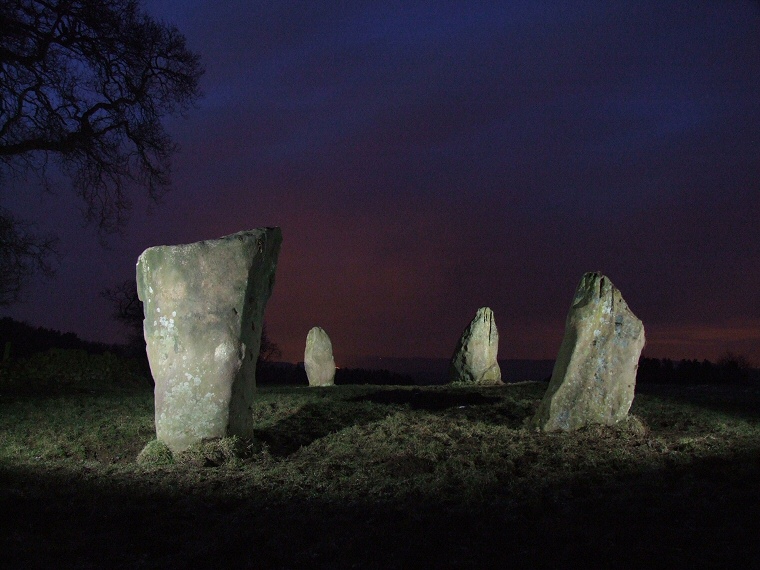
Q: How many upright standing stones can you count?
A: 4